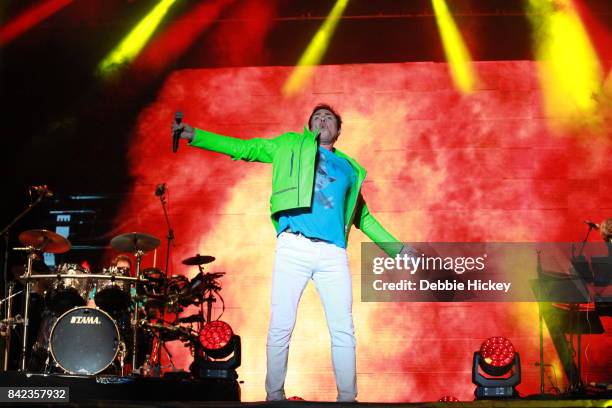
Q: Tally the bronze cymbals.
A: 2